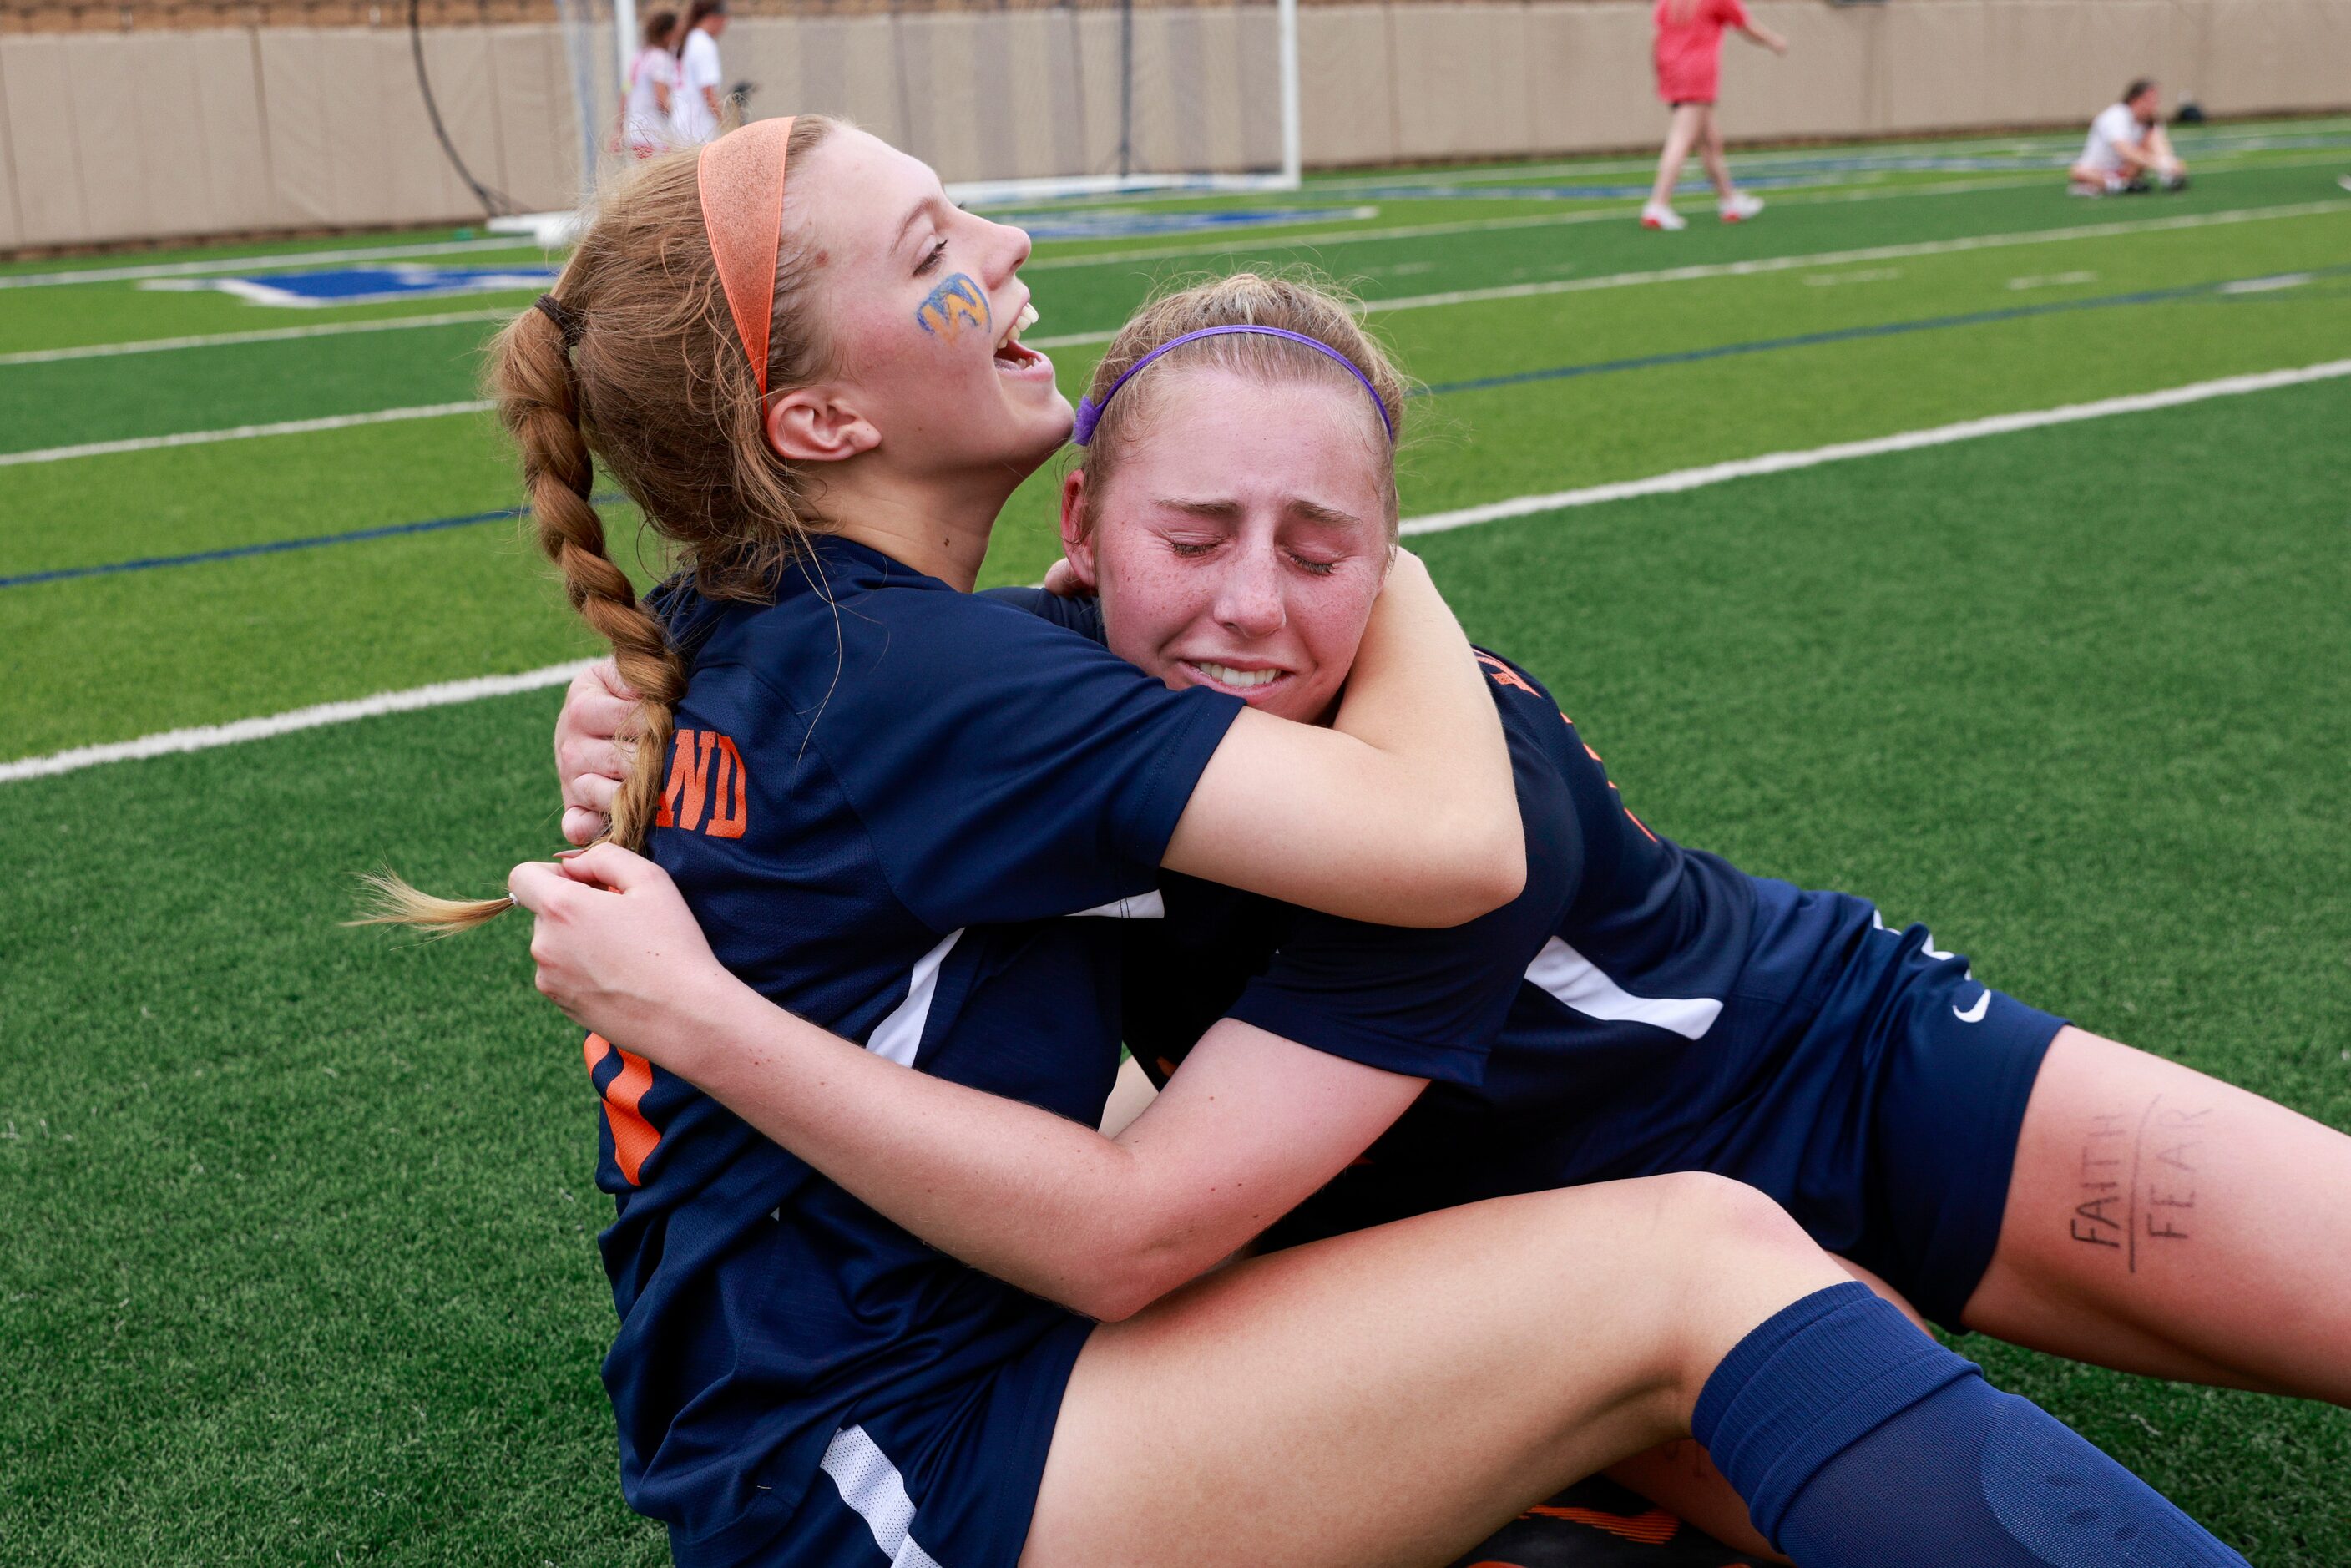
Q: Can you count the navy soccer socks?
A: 1